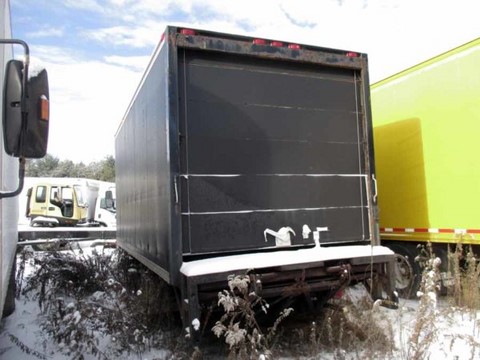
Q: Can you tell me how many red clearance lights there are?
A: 5